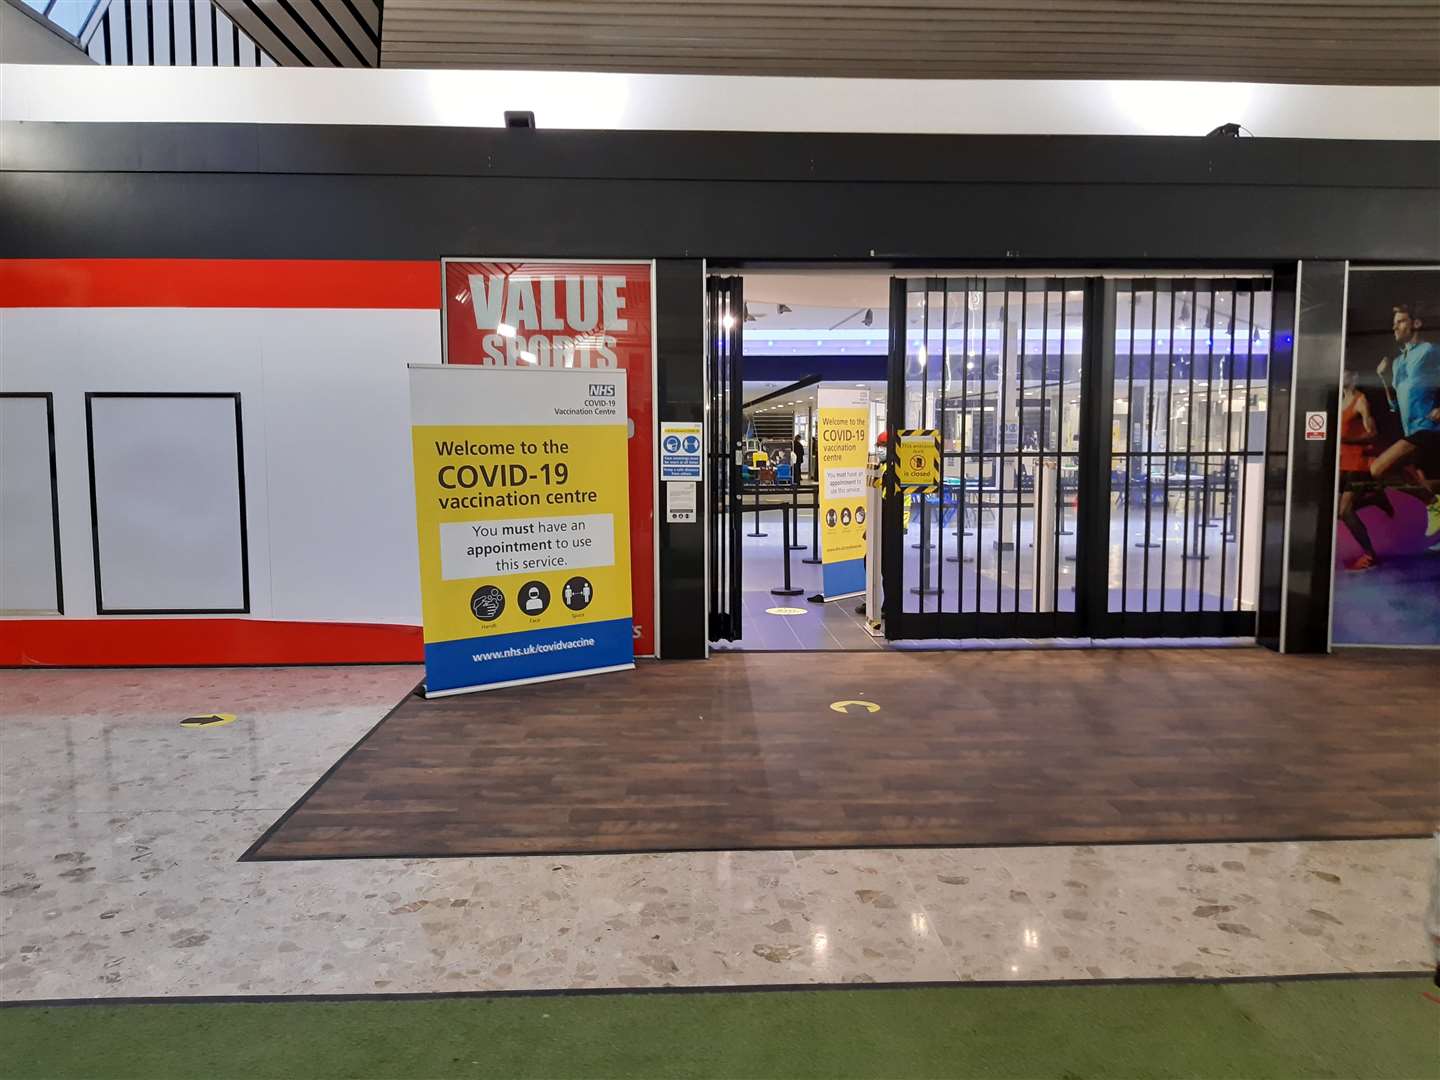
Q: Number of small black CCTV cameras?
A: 2